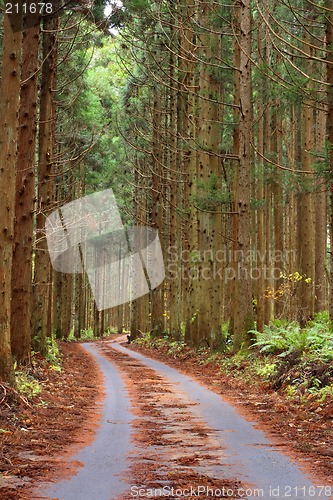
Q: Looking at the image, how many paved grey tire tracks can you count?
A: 2